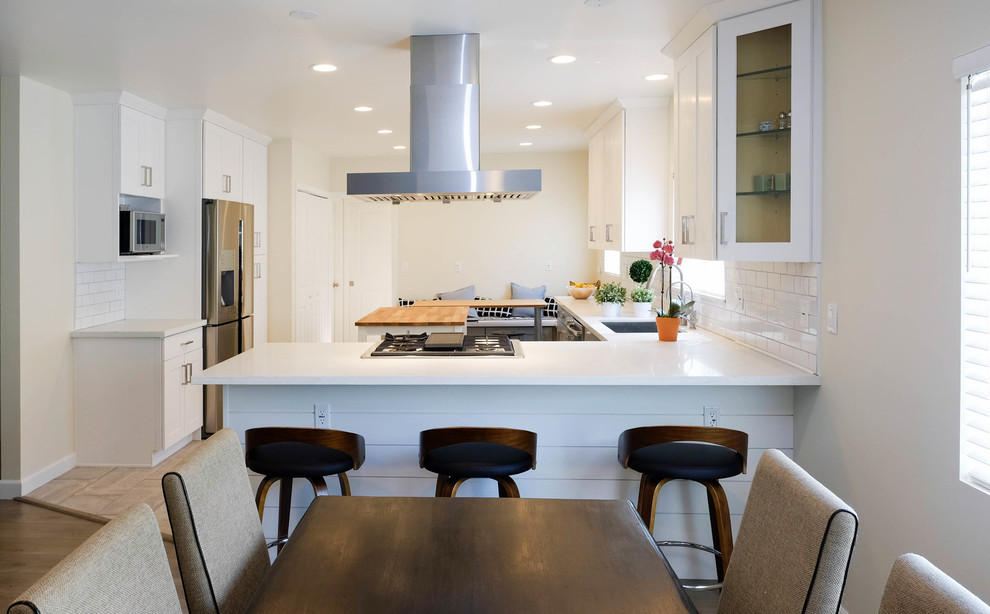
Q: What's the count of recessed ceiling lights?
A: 9